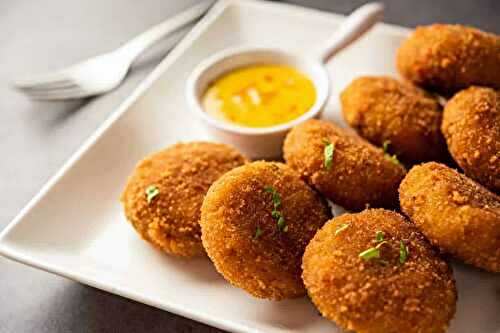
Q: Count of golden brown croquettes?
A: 8